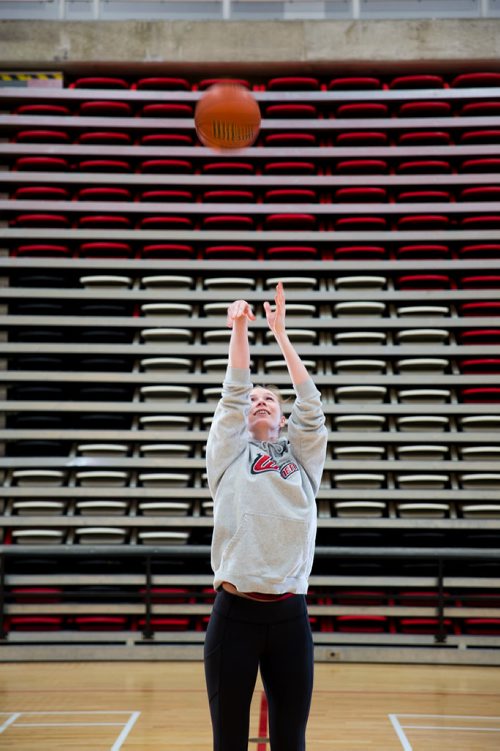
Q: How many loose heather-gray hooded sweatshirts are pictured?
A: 1